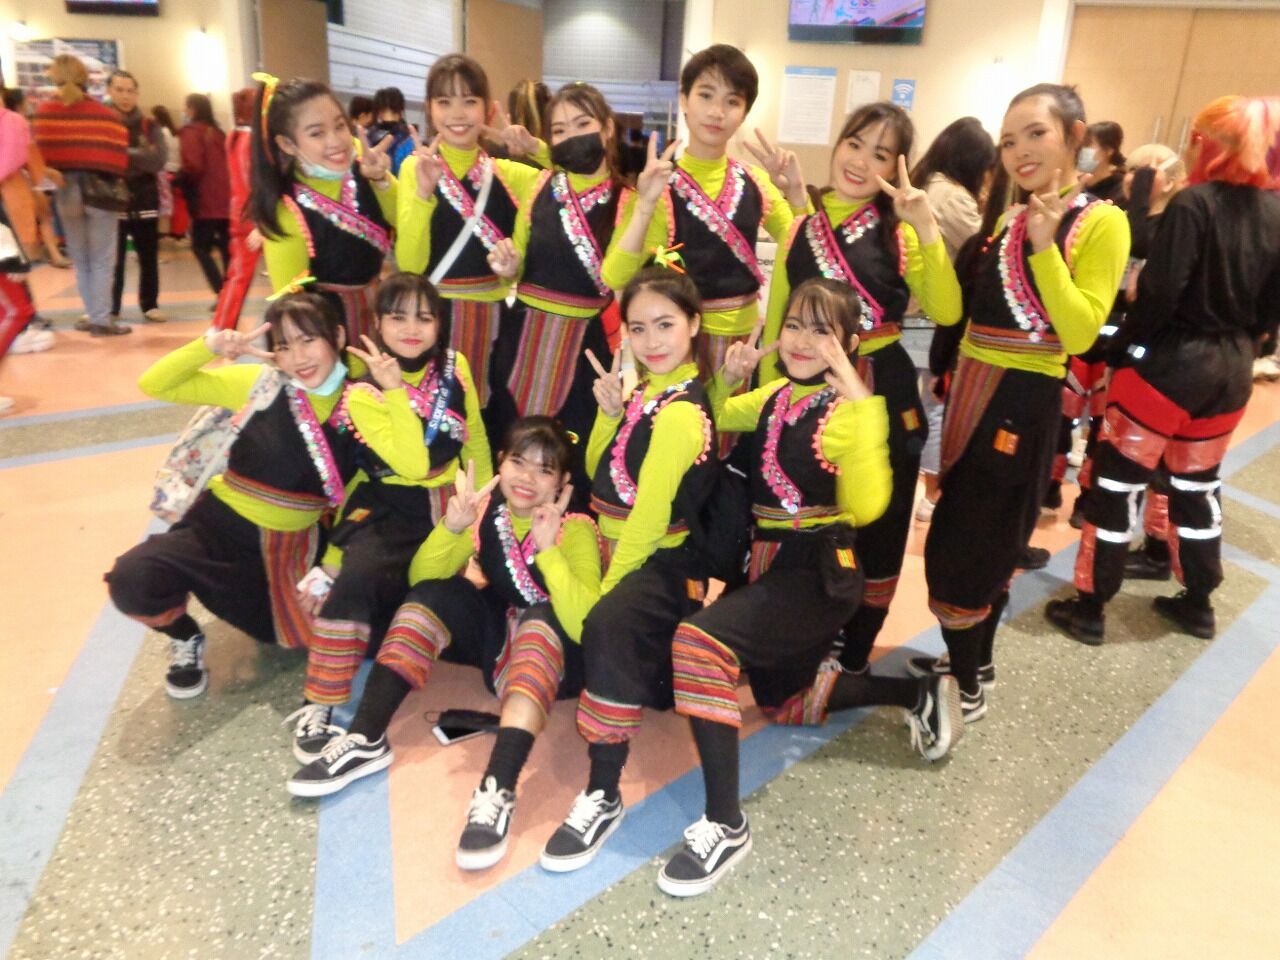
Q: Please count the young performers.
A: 11